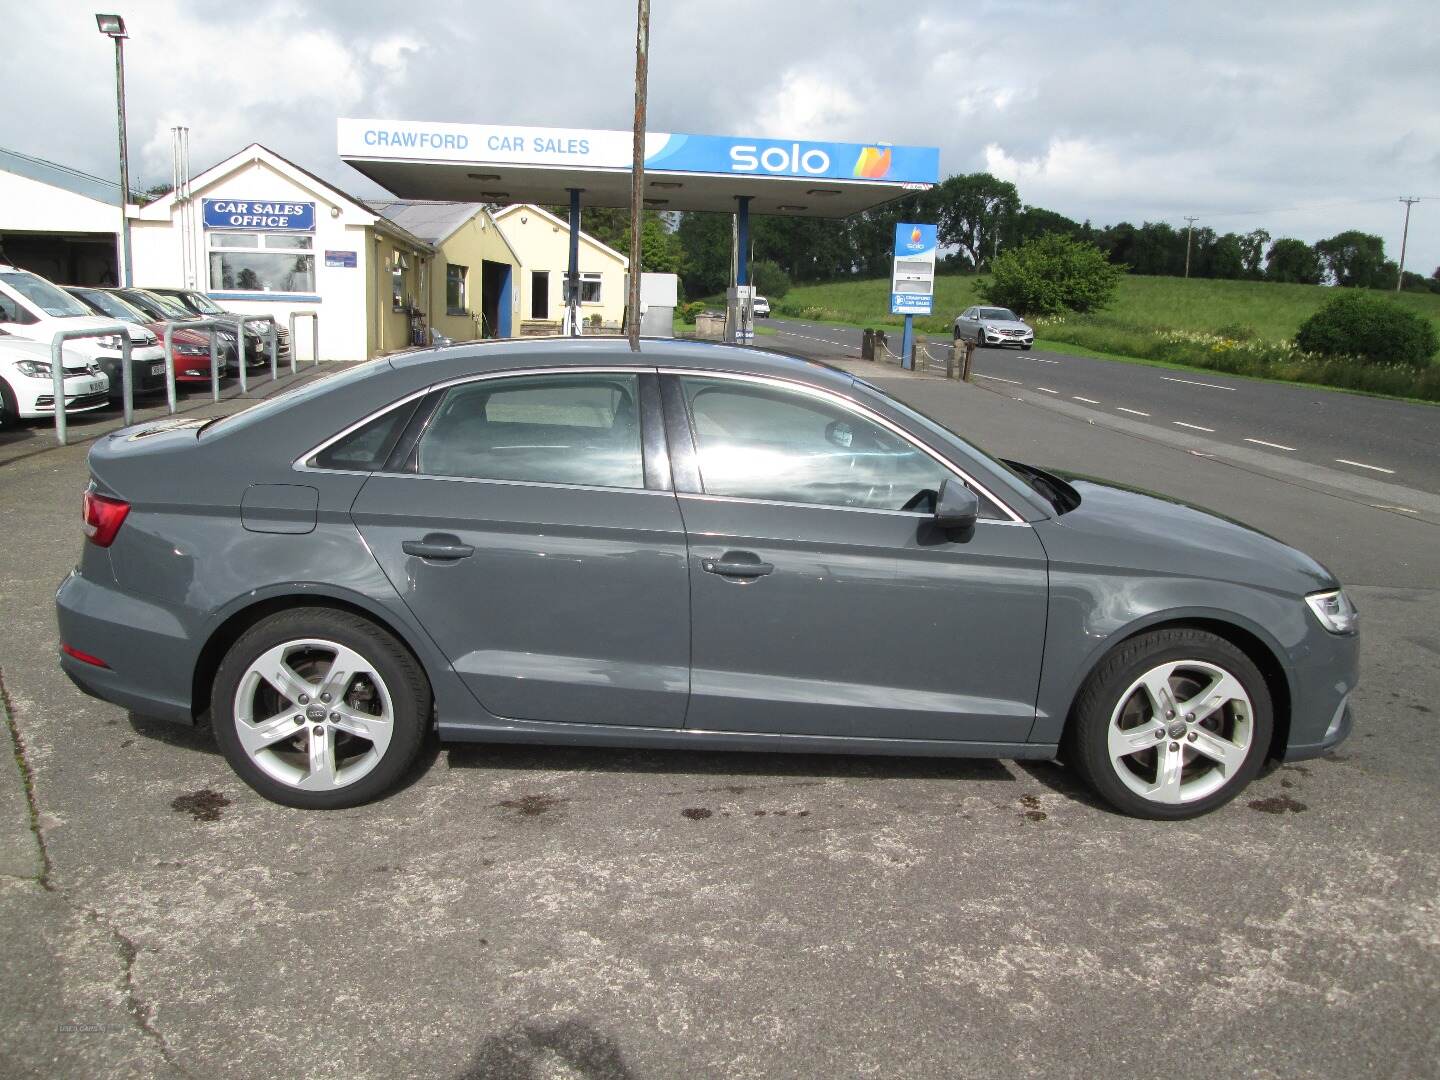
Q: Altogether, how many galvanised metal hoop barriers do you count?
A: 4